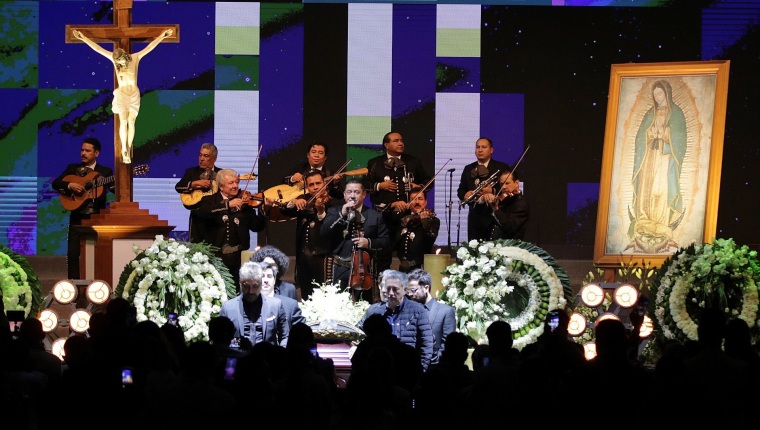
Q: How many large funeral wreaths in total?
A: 4